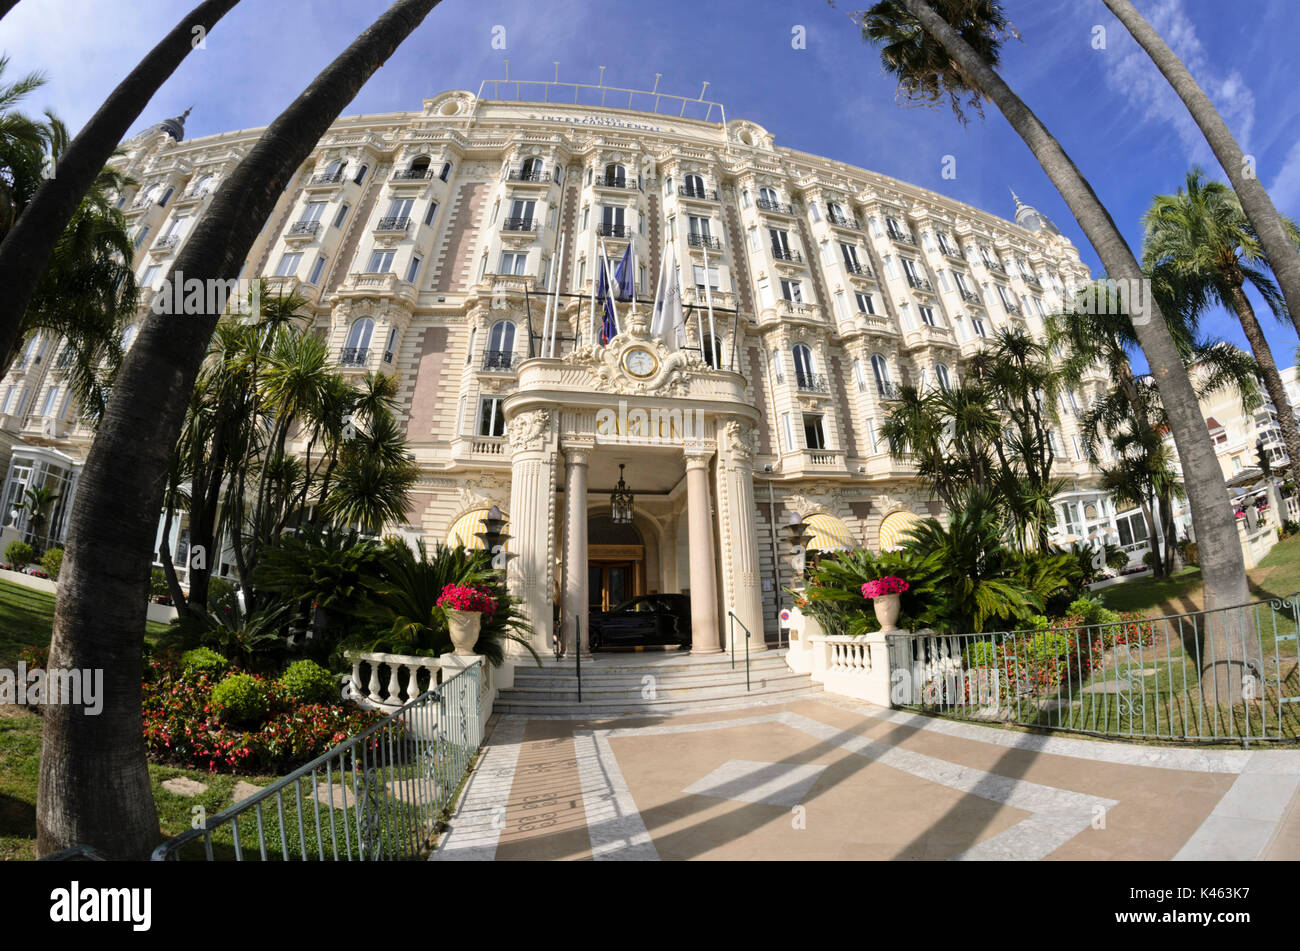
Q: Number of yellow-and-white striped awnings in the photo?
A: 3